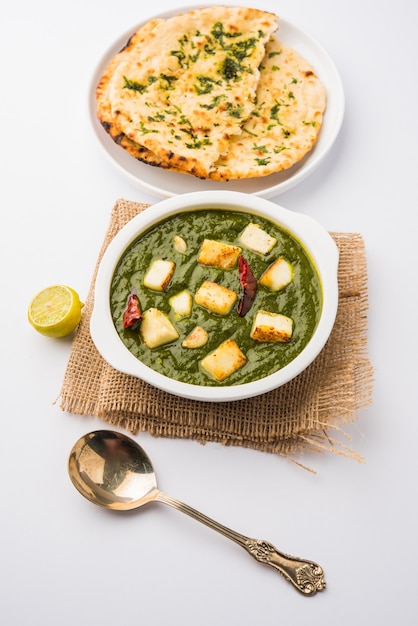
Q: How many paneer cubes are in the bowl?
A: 9